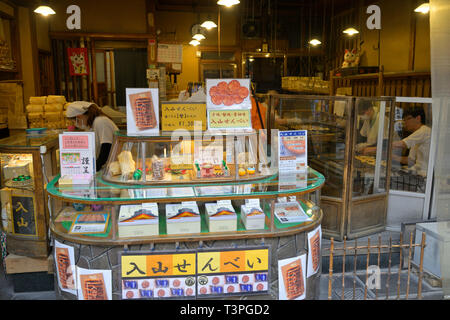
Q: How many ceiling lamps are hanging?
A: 8